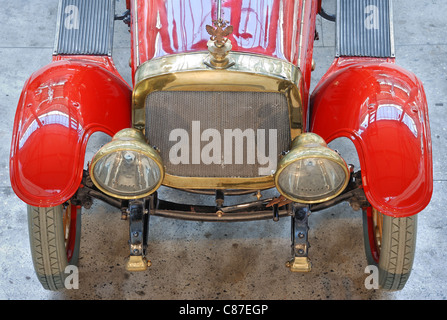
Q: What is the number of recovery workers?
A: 0